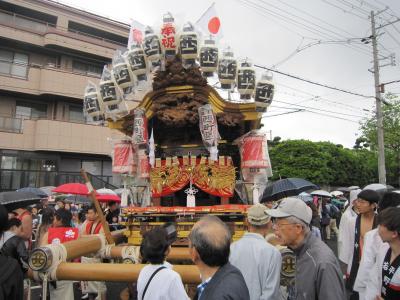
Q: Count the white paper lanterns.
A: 11